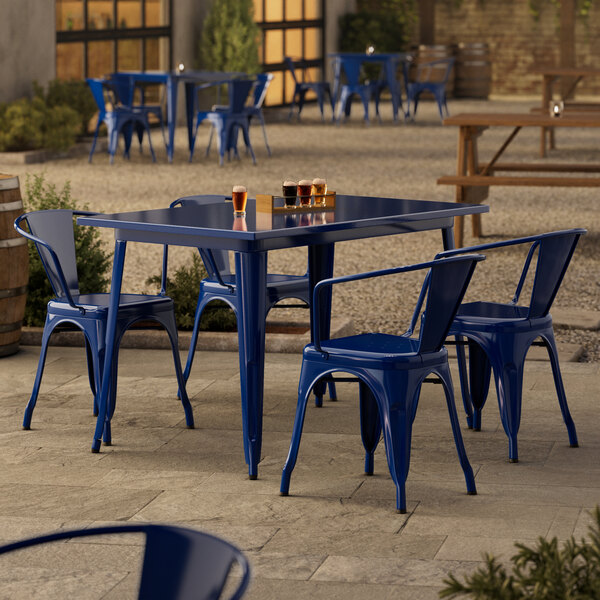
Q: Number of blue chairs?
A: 13